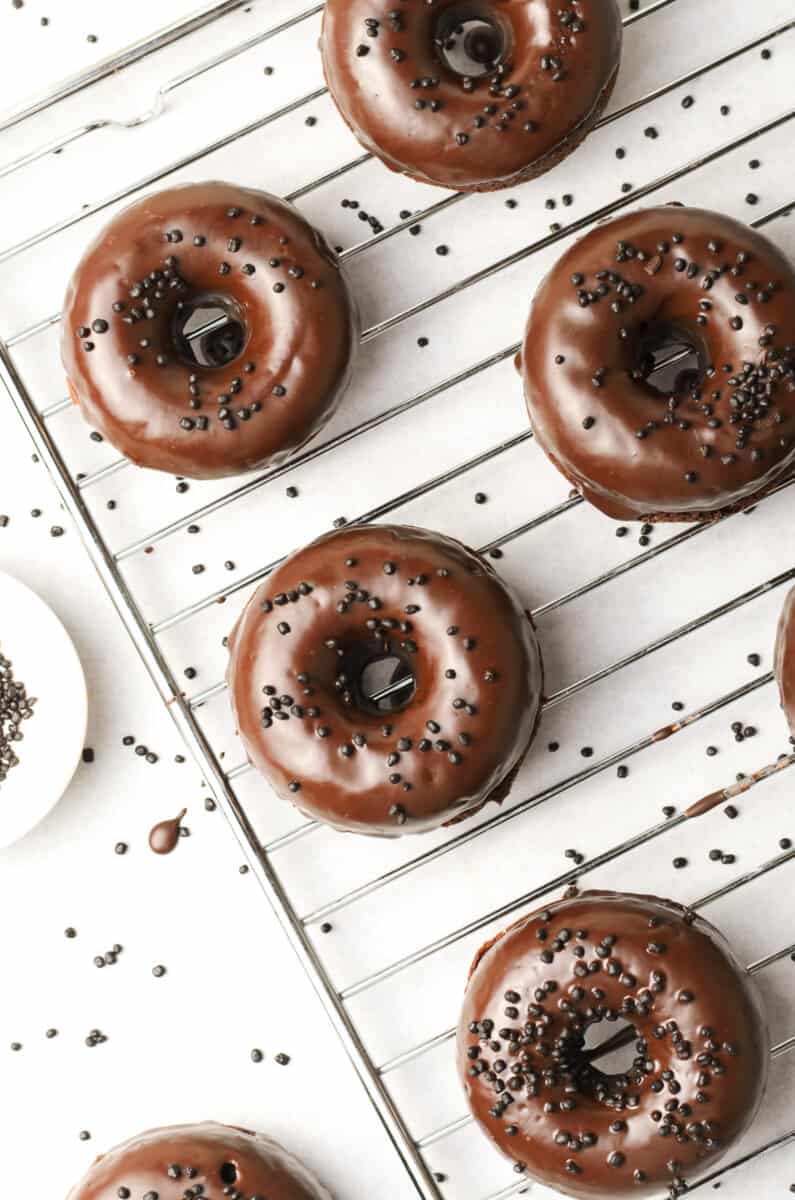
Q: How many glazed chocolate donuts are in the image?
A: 7